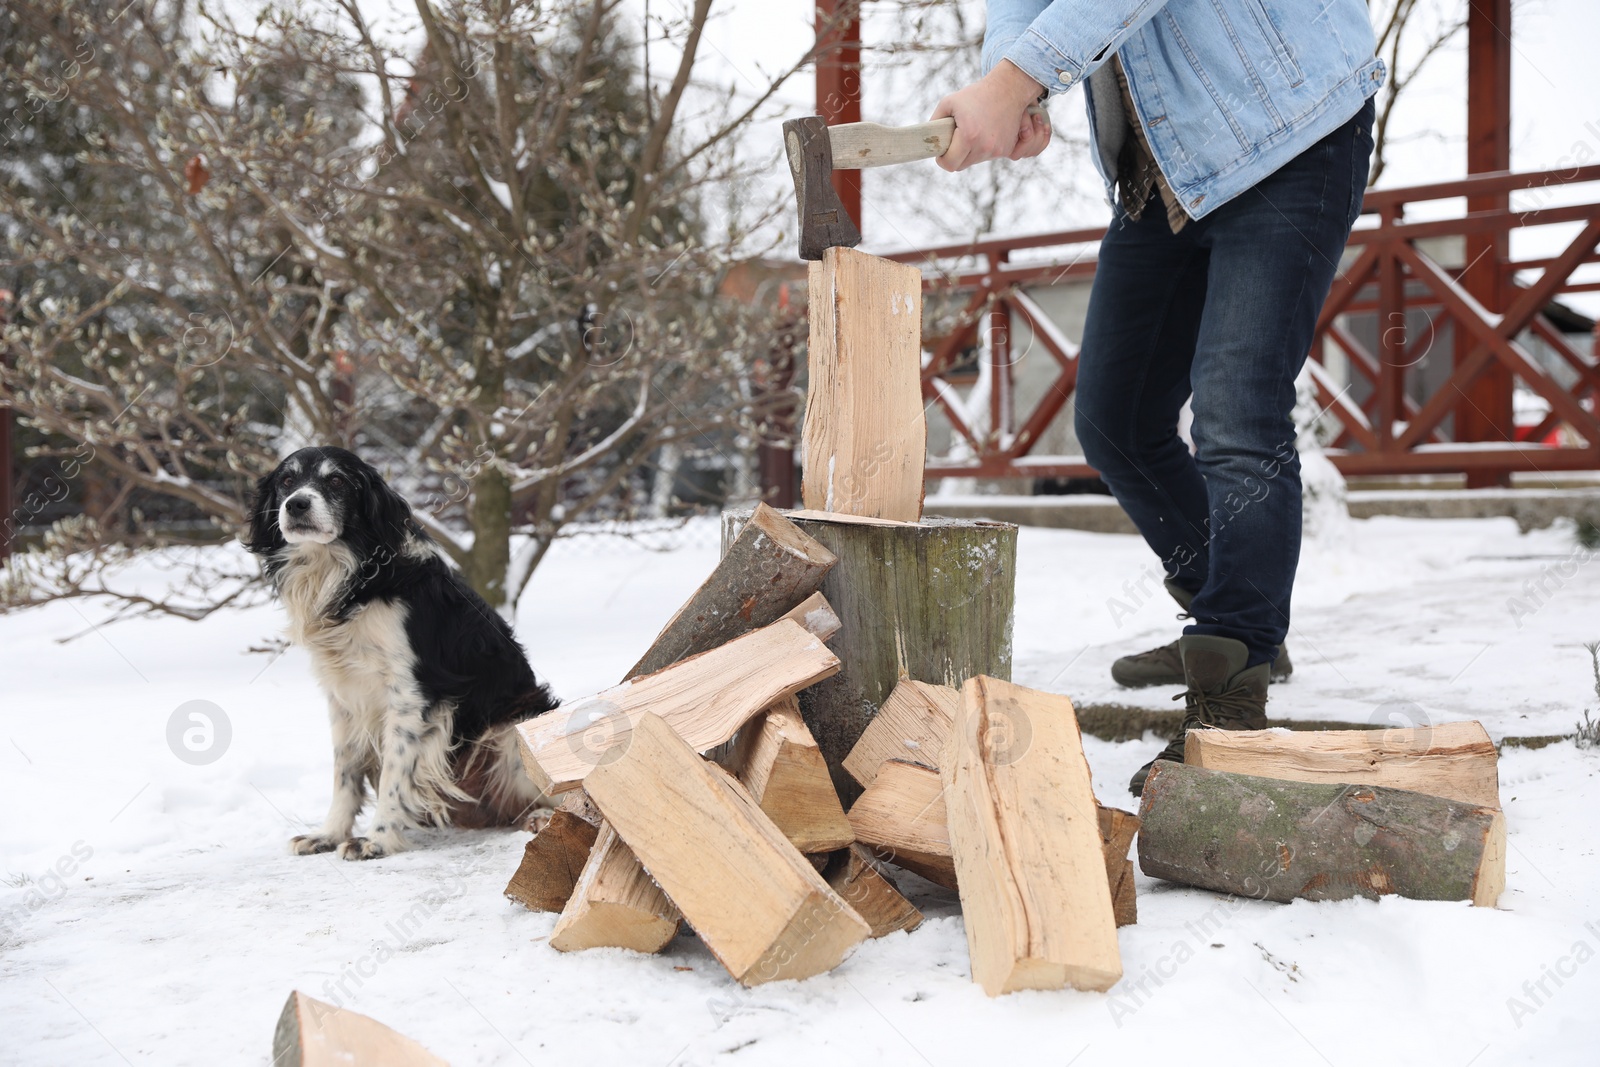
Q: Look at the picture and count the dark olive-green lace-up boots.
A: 2